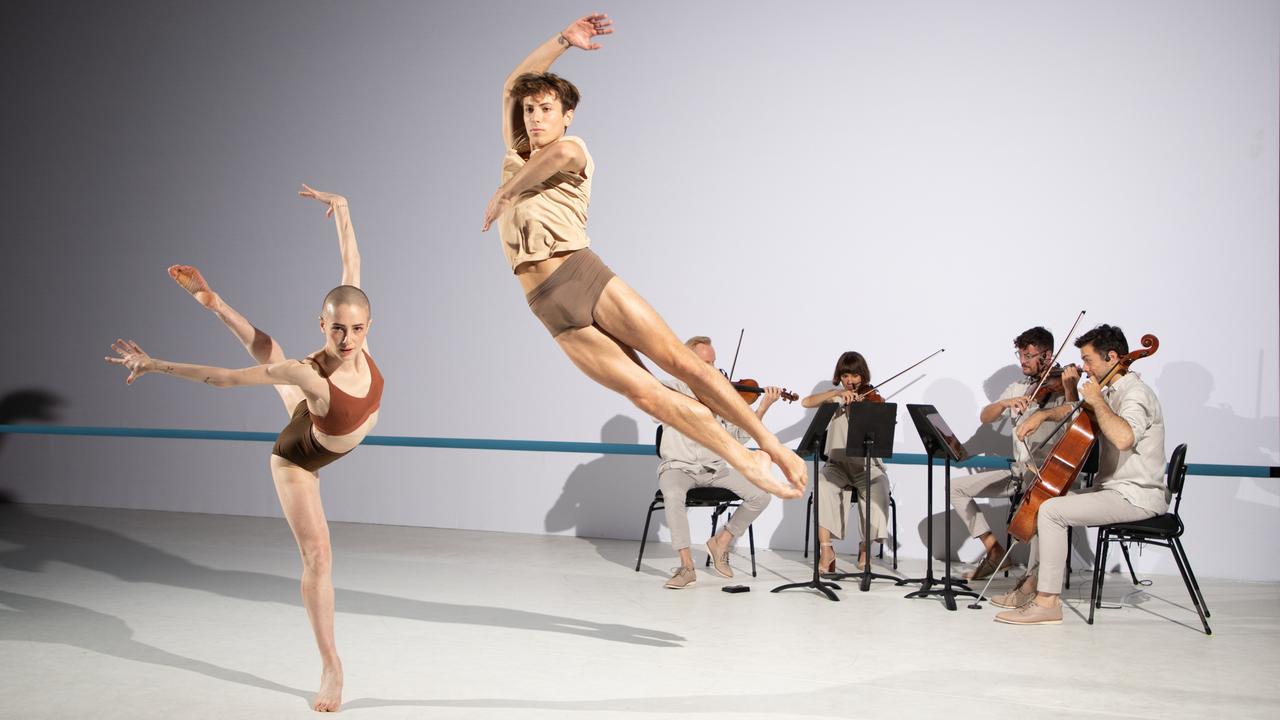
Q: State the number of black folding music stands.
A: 4